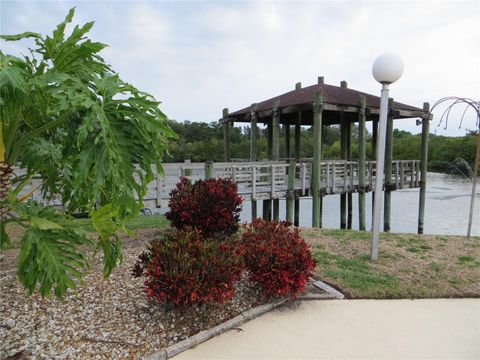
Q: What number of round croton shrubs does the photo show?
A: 3